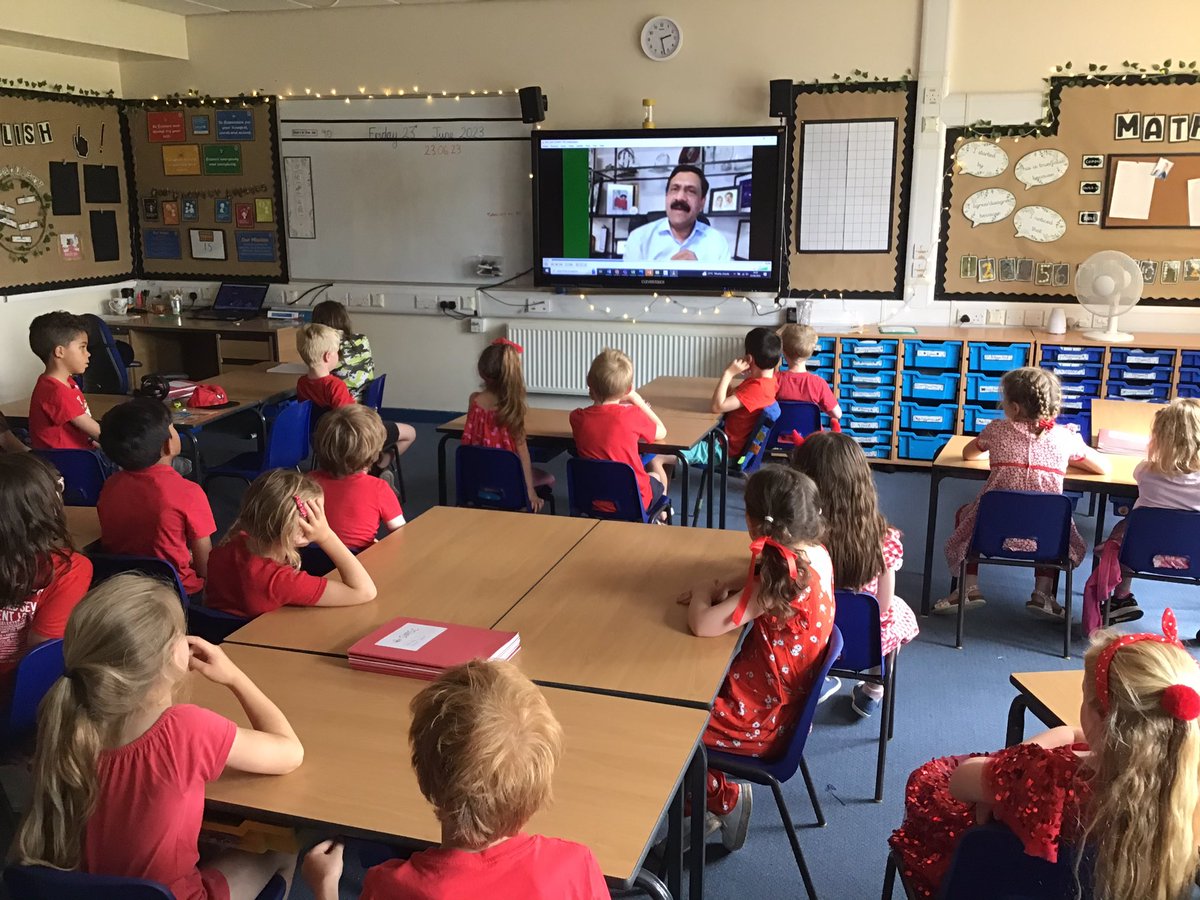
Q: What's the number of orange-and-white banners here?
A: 0